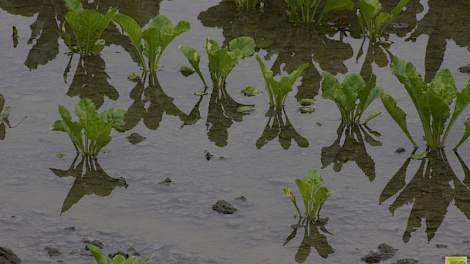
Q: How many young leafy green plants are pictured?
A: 12